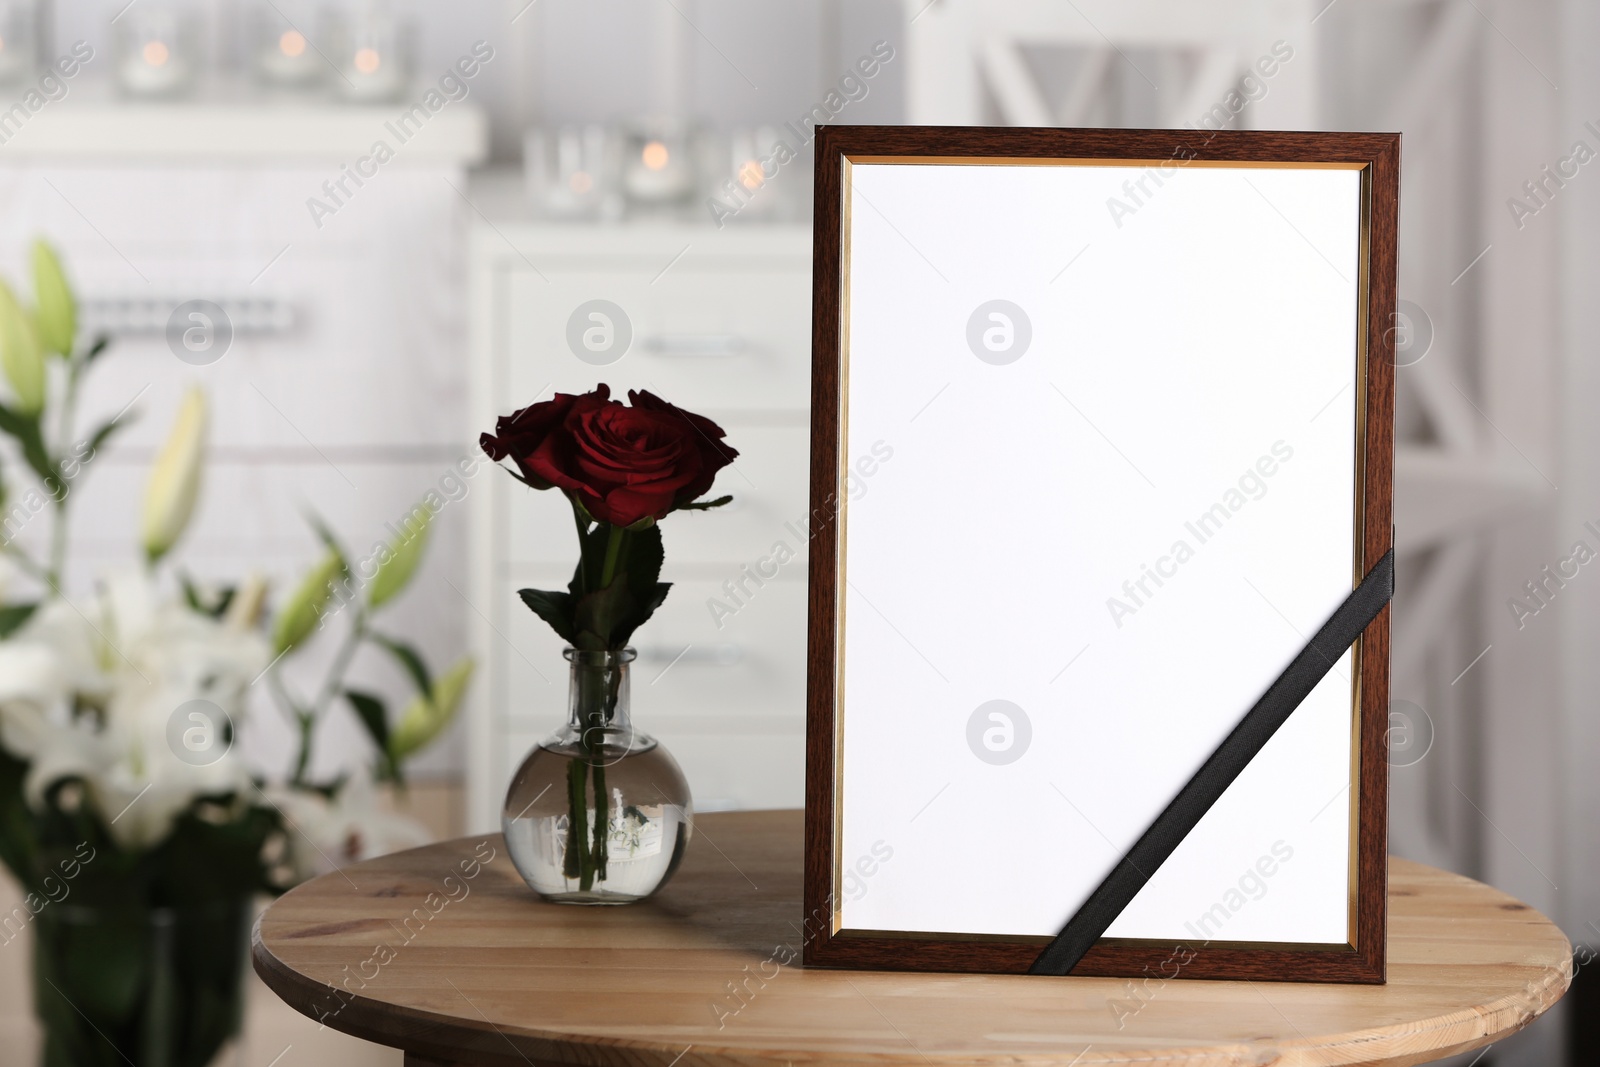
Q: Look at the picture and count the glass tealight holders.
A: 7